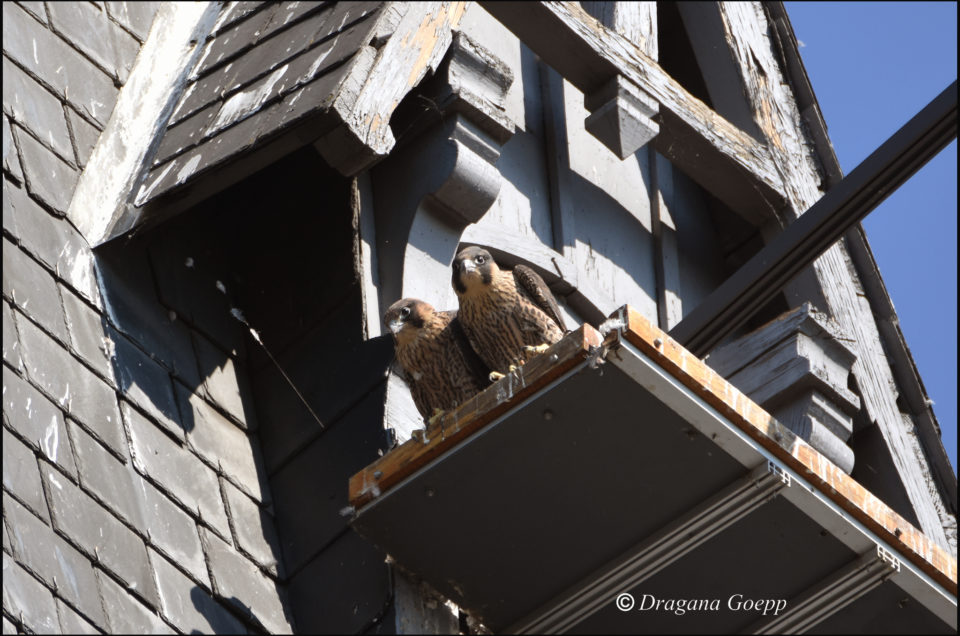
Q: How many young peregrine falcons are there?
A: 2